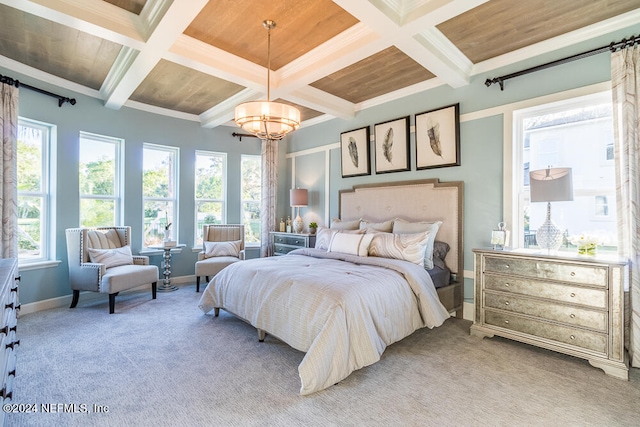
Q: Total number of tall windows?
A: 6